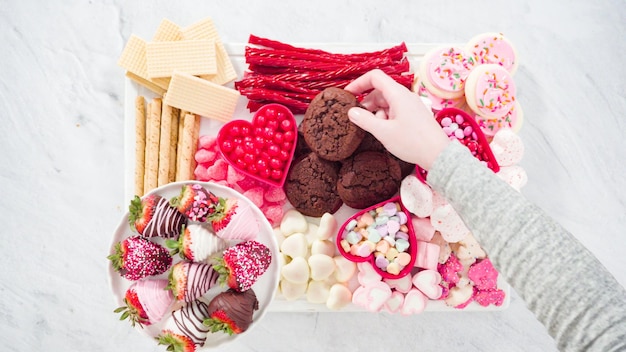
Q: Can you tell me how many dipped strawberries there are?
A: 10